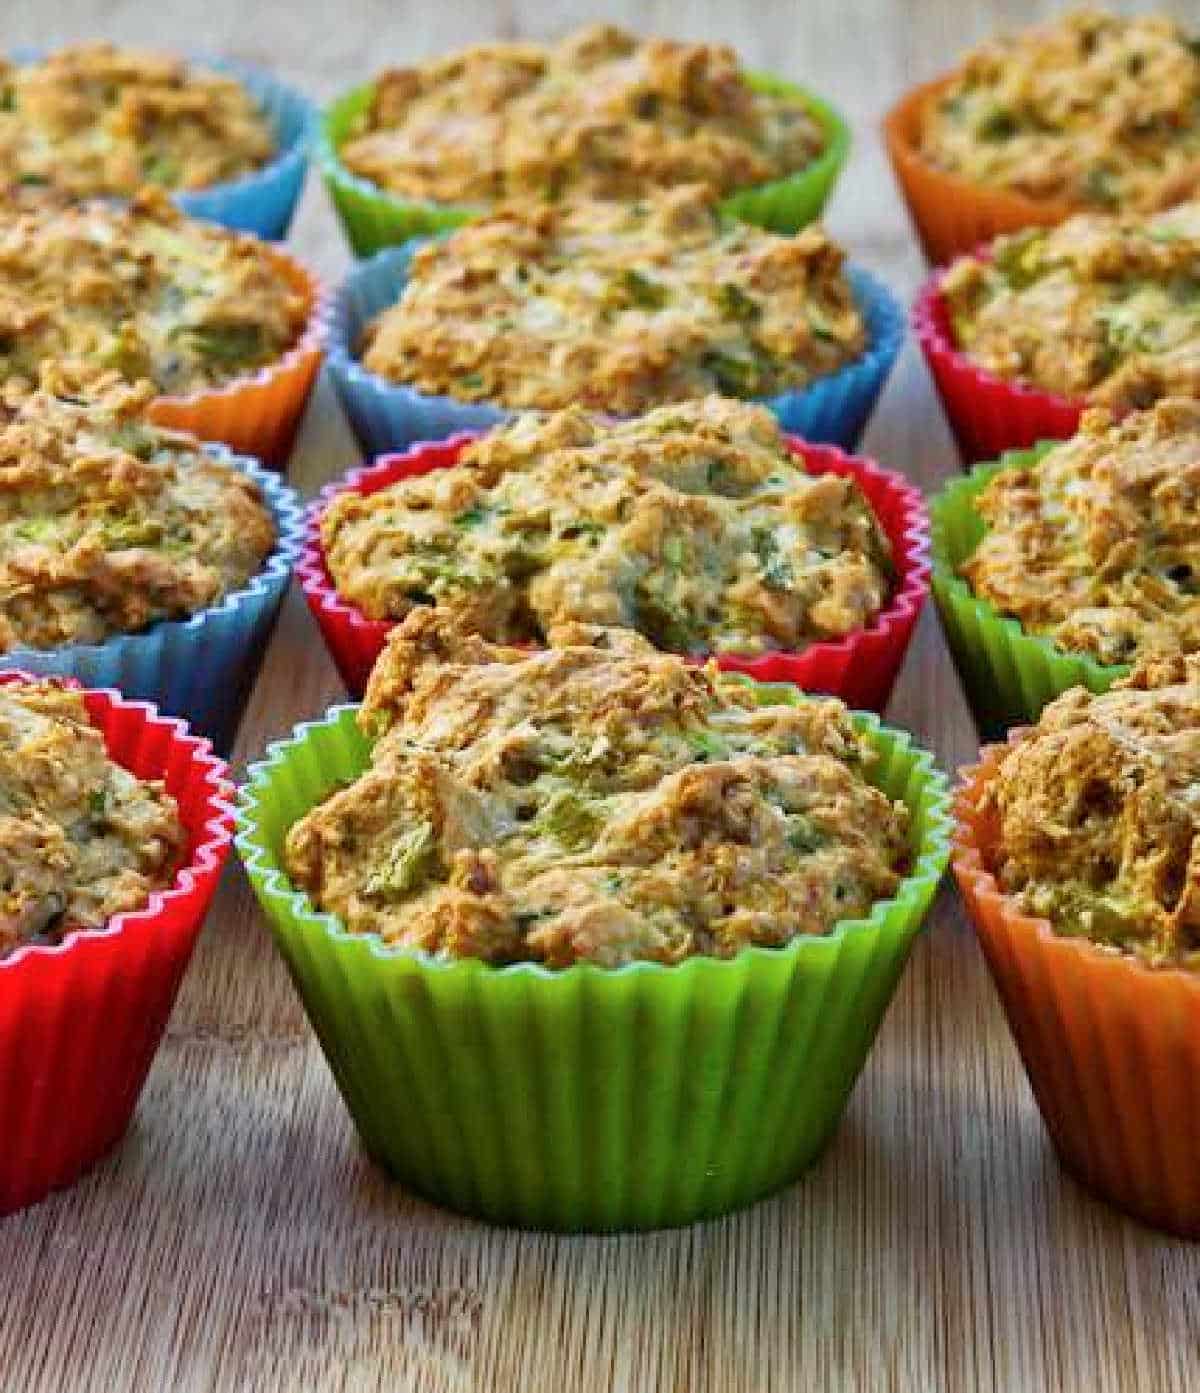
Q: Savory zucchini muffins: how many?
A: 12